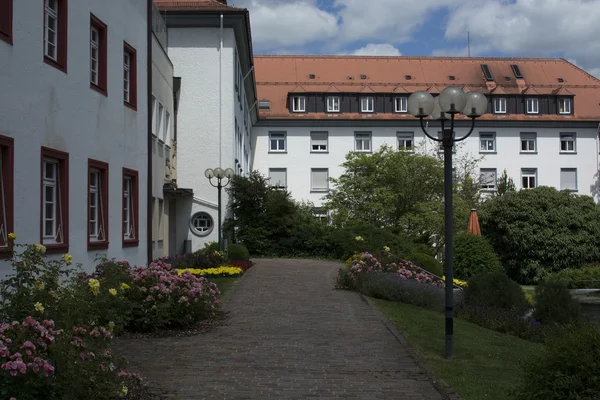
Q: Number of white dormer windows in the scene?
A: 7